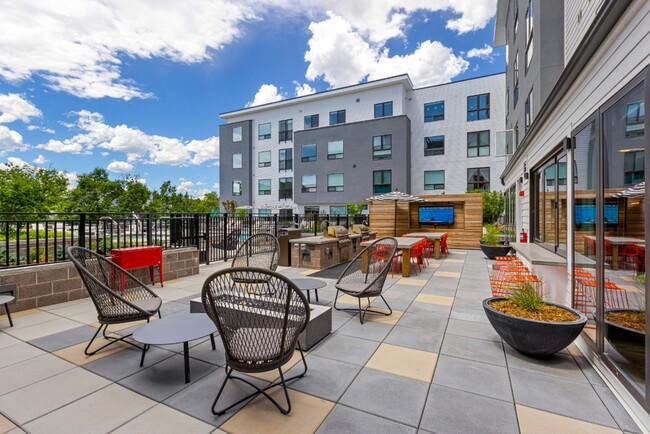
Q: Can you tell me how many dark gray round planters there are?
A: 2